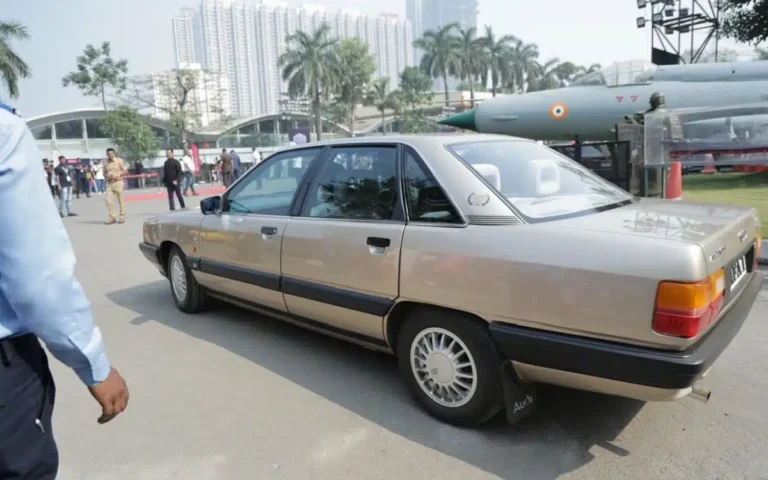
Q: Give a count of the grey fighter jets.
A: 1